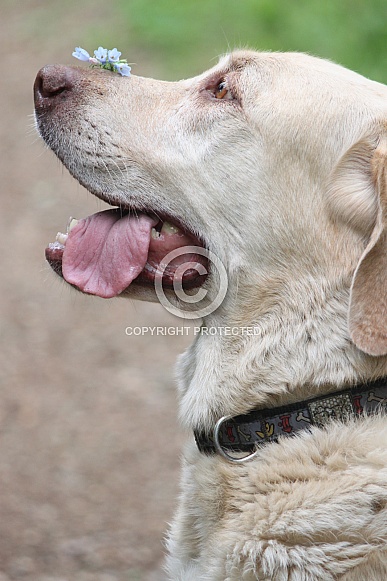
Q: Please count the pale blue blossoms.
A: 4